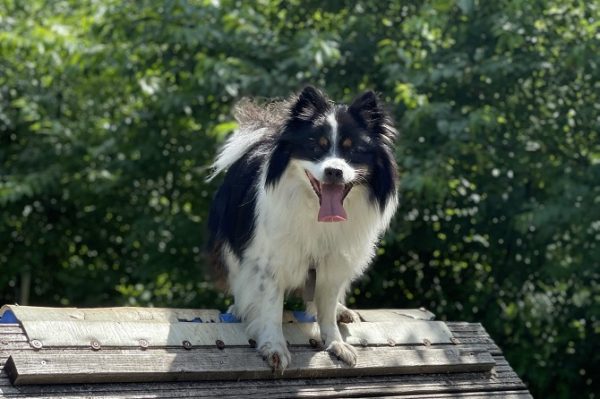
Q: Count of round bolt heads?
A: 11